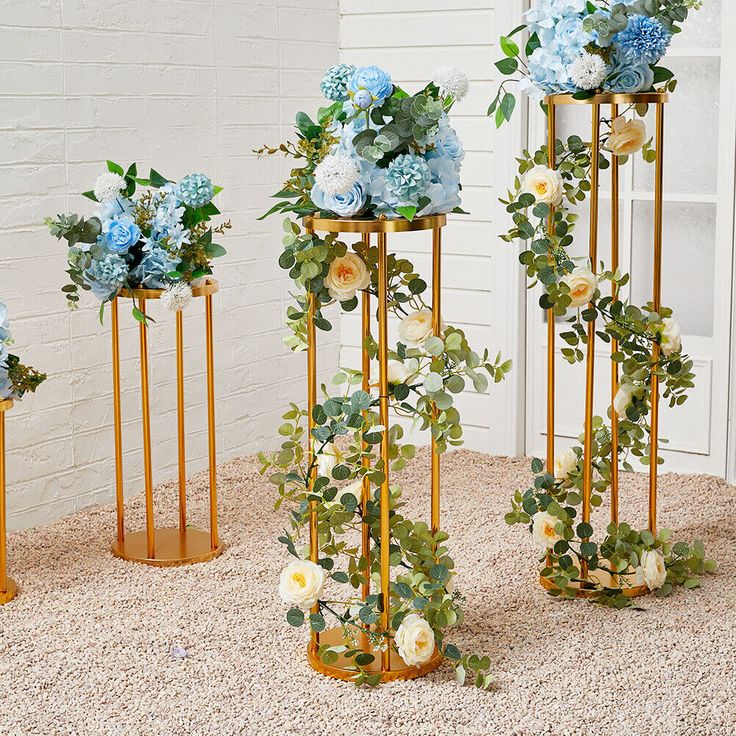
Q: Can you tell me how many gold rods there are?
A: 13